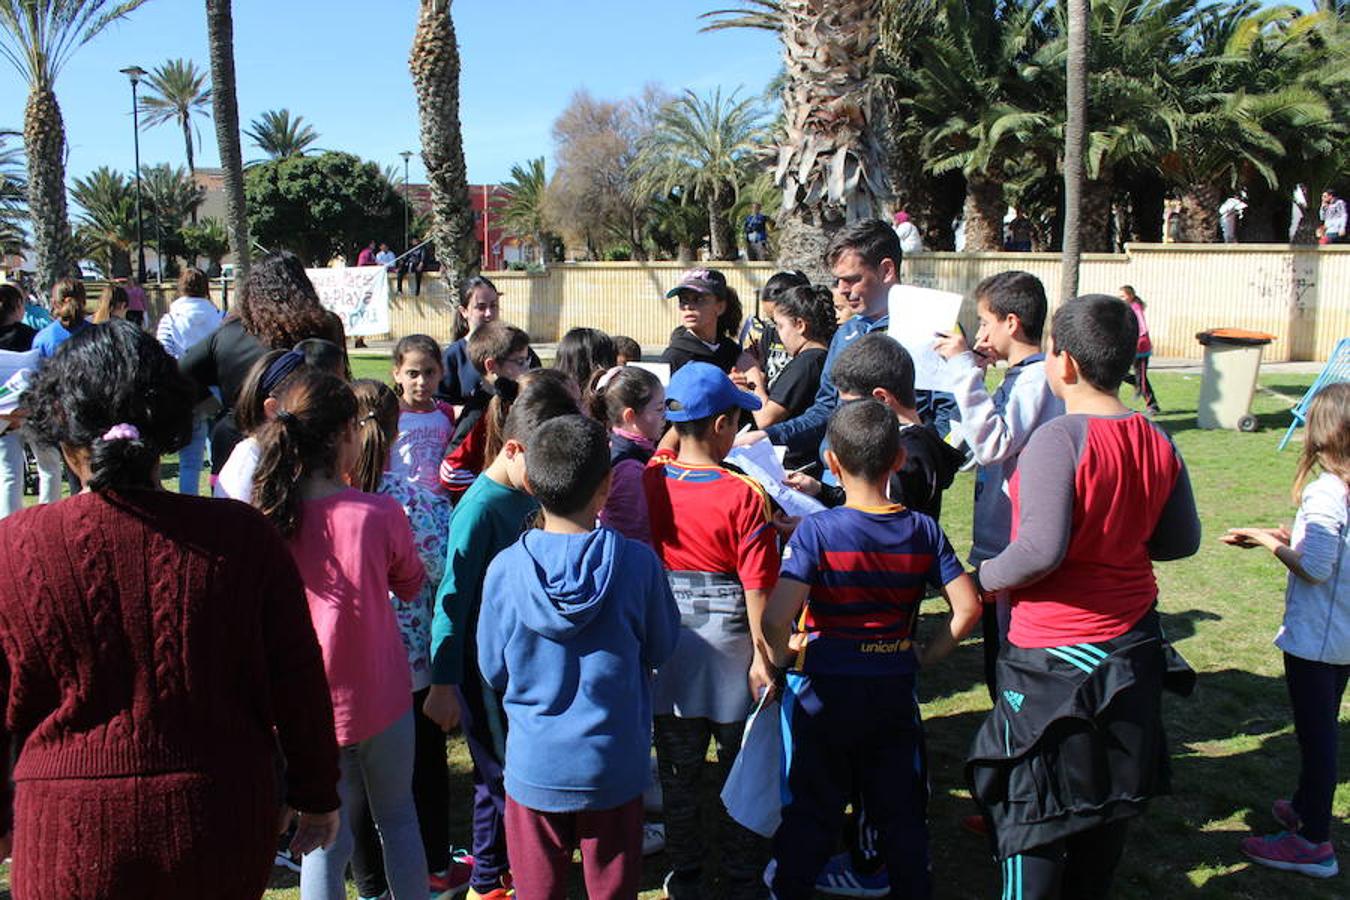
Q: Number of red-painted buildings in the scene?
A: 1